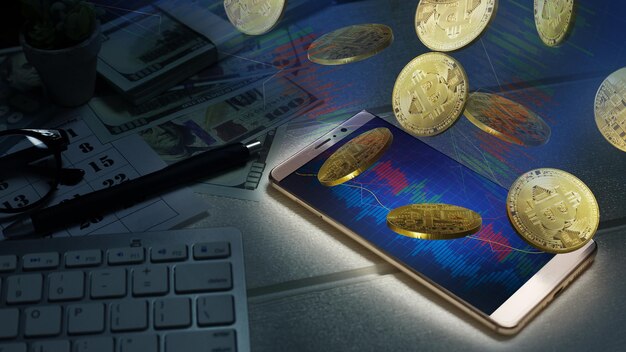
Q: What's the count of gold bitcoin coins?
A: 10